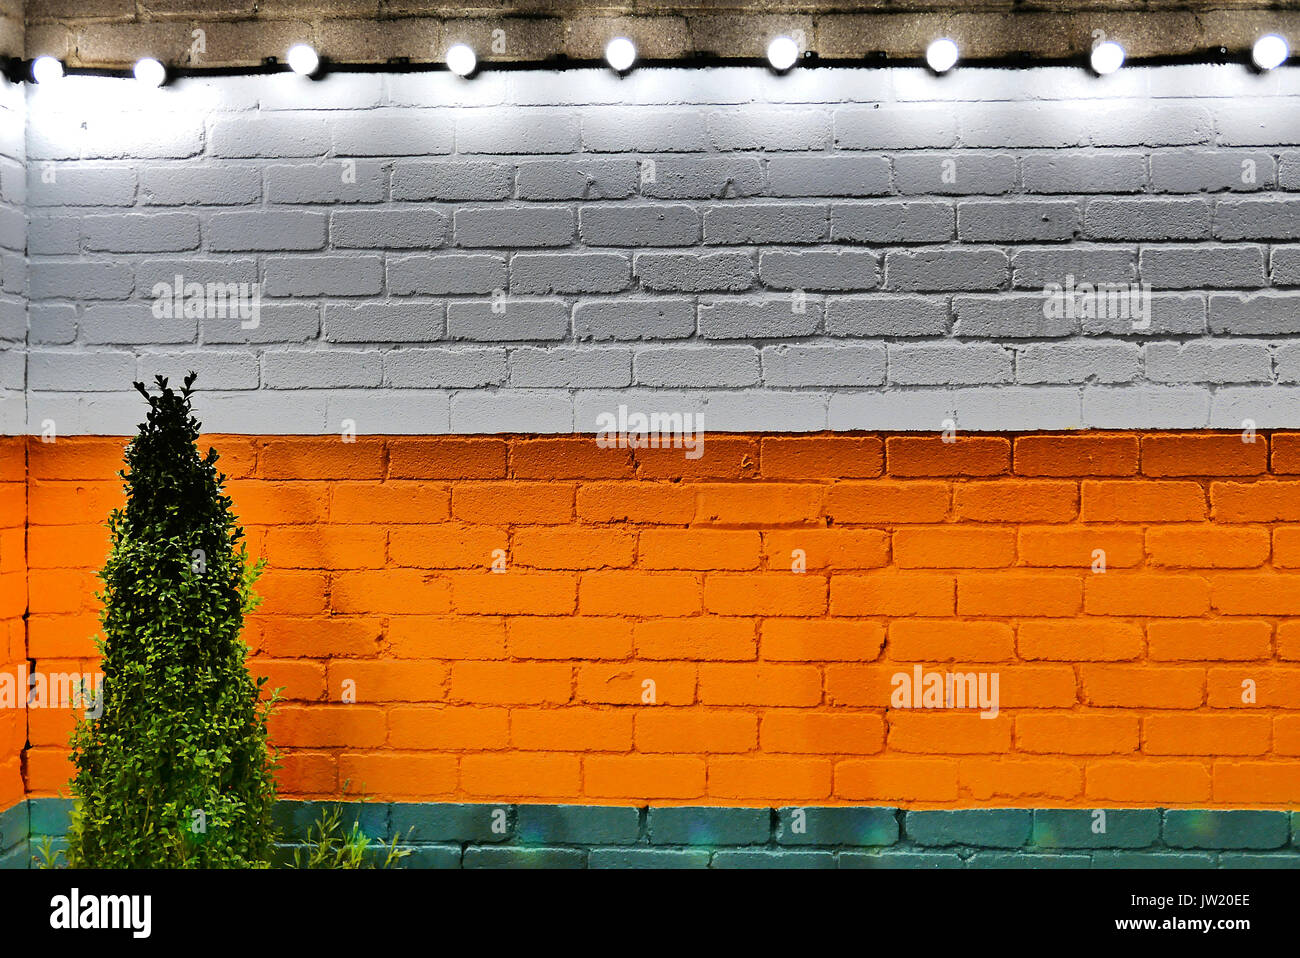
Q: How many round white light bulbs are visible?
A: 9